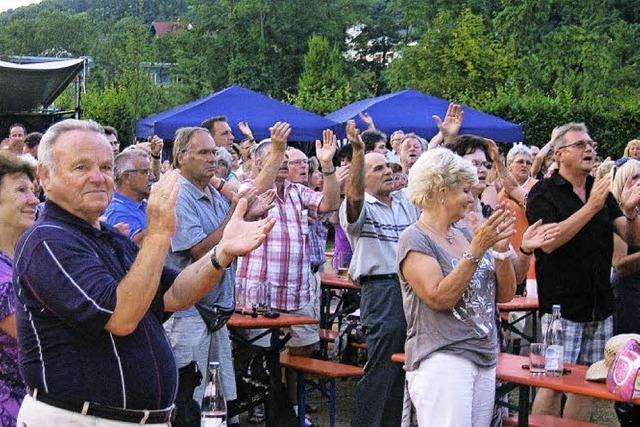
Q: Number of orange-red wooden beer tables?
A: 4